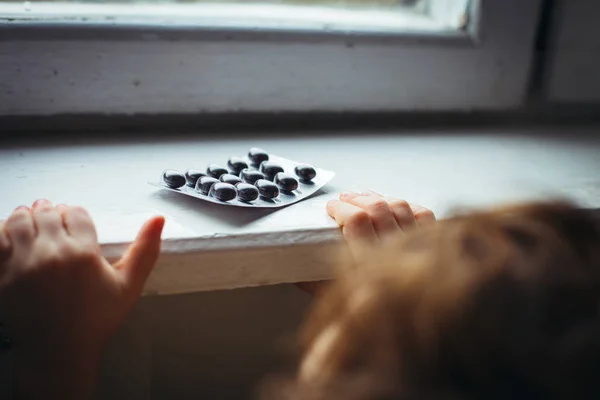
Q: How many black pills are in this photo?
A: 14